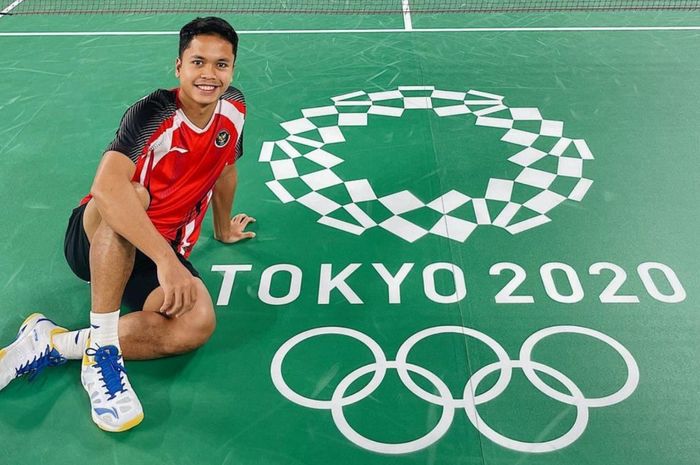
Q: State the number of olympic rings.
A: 5